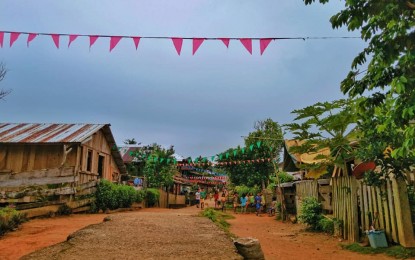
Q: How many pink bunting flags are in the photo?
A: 13